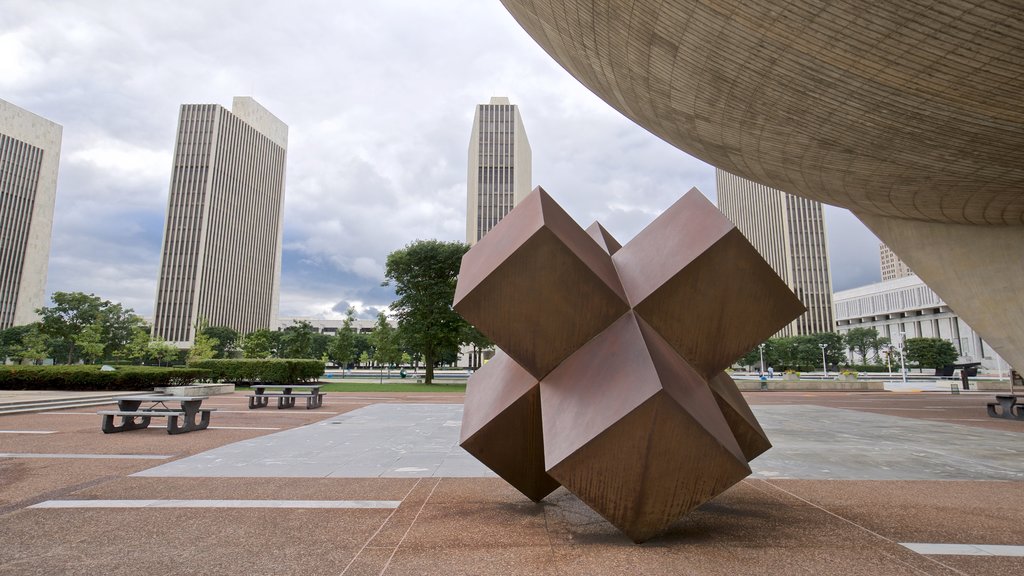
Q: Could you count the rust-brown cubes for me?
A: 6